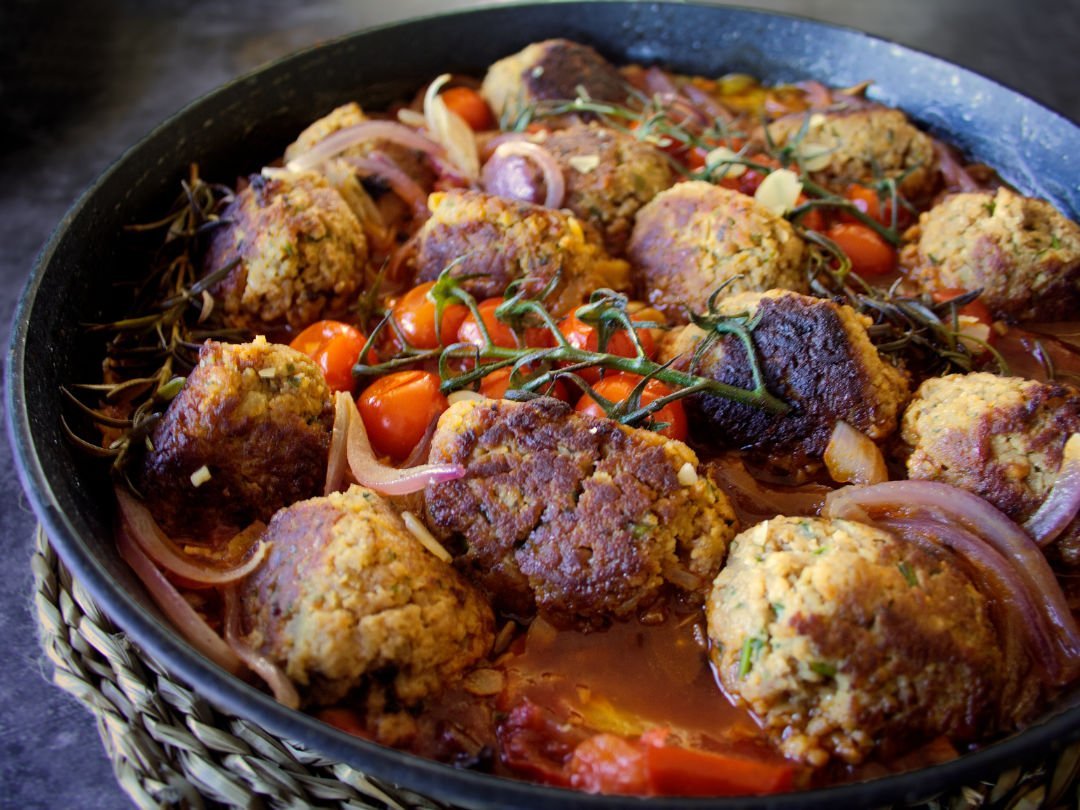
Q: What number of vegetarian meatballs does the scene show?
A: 14